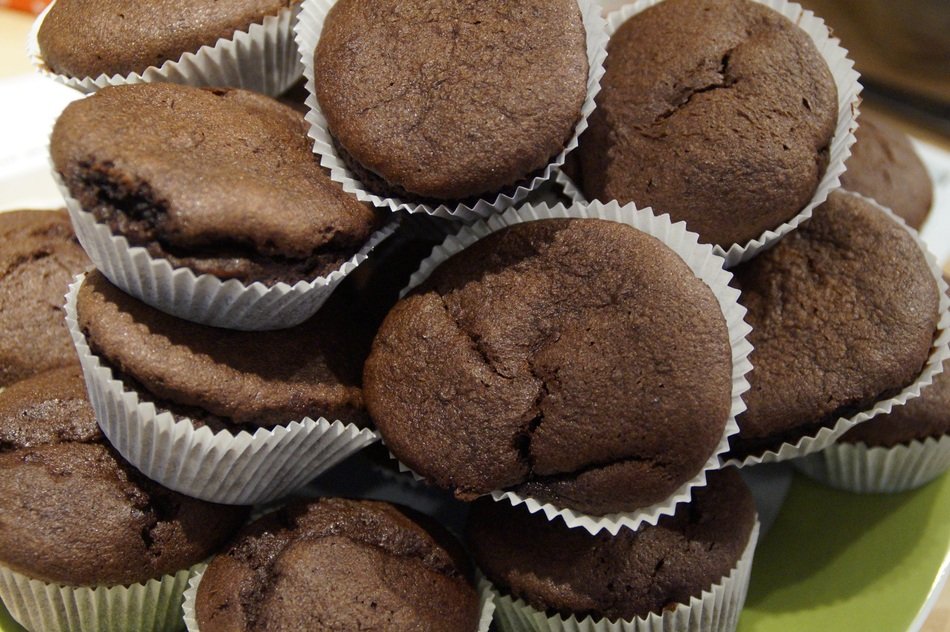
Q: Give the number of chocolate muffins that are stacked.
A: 13